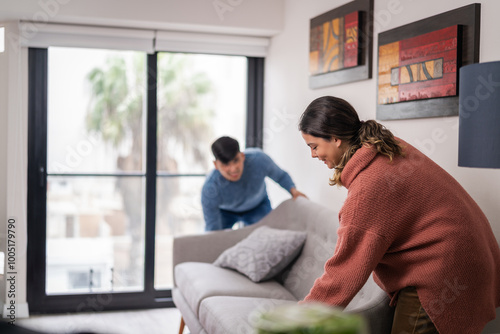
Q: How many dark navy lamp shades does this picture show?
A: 1